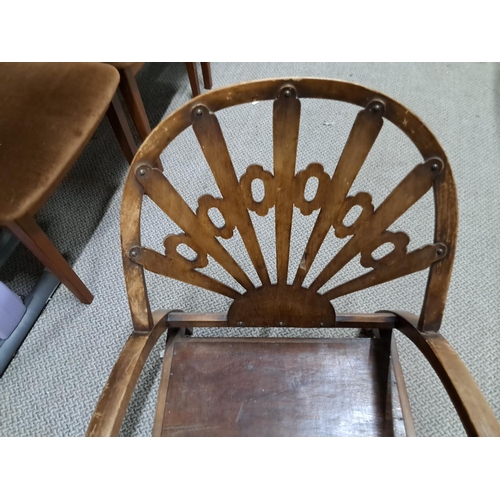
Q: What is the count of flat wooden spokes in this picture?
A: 7